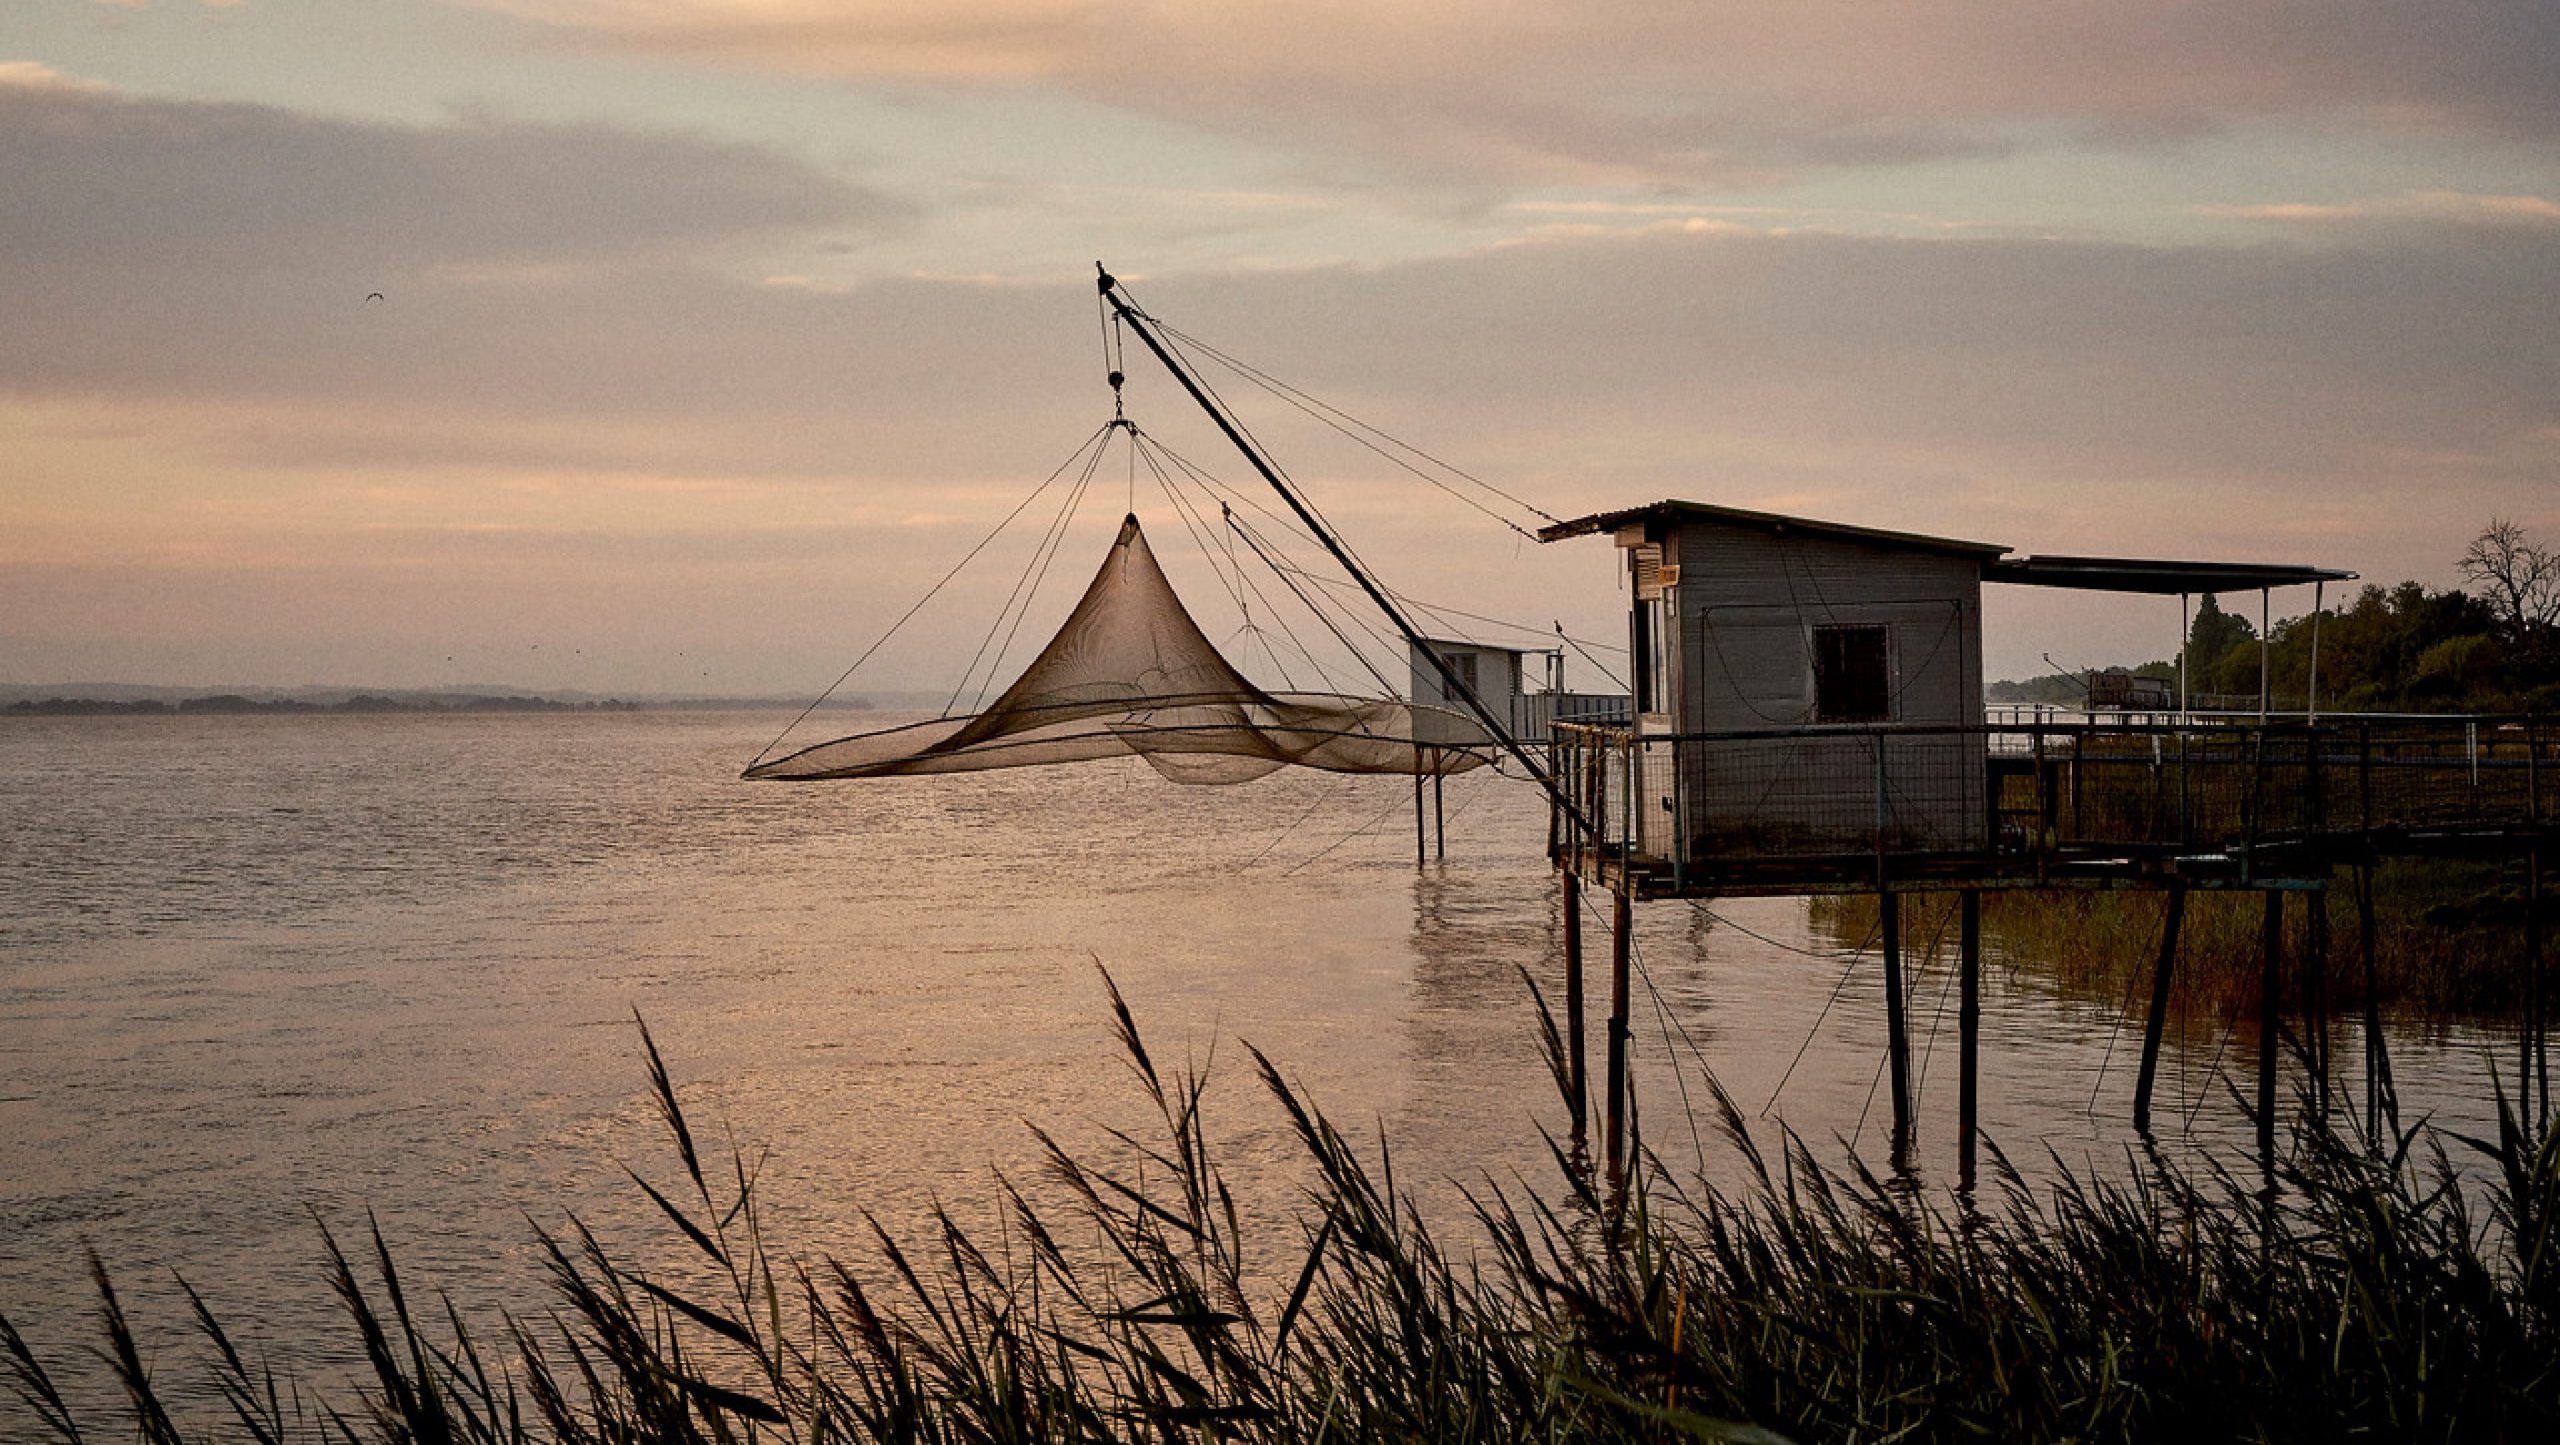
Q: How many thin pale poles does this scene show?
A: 3